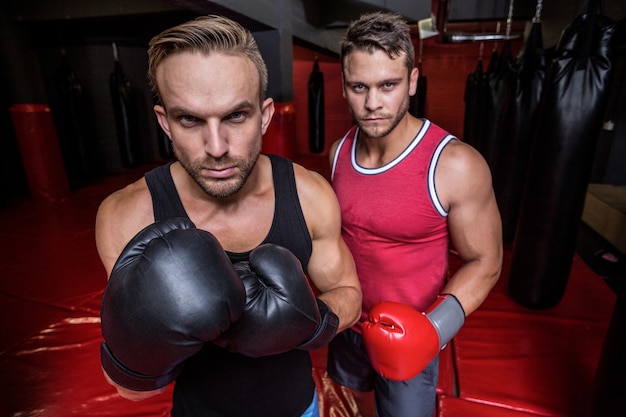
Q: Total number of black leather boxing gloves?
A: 2